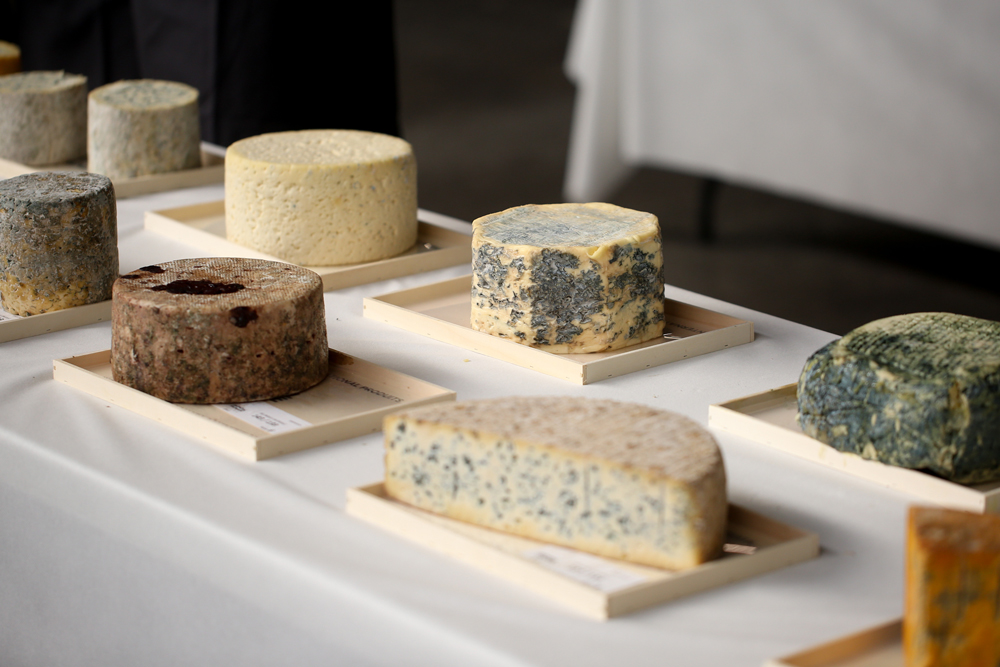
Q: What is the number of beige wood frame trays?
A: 8